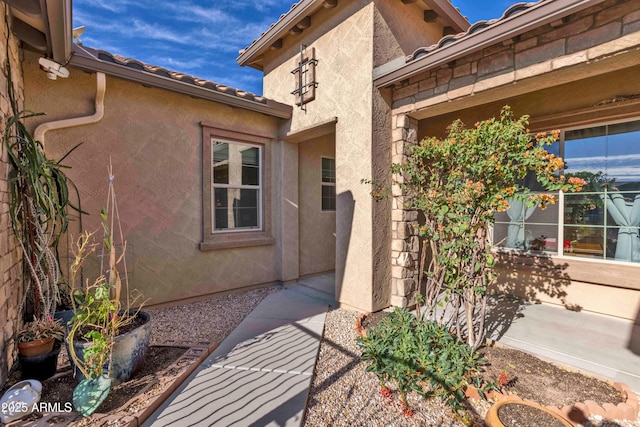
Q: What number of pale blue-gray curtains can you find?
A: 2